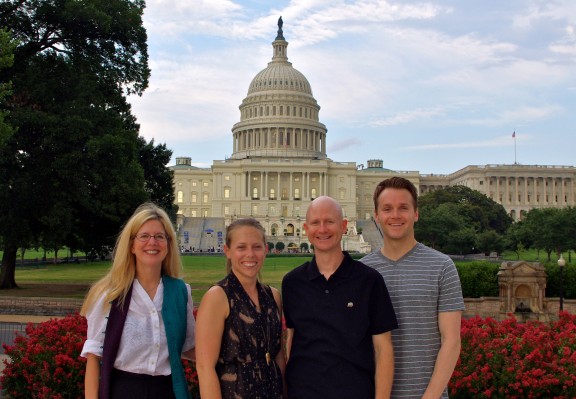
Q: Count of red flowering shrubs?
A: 2